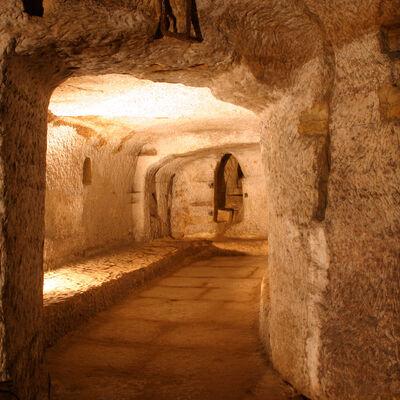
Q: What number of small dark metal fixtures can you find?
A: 3